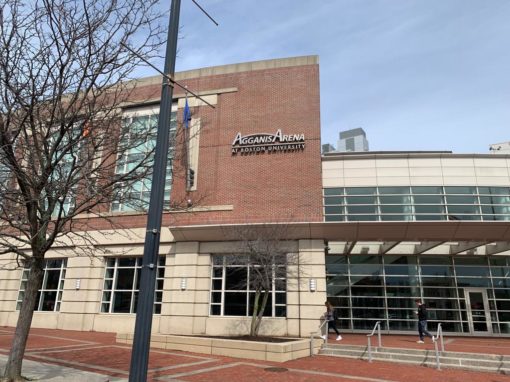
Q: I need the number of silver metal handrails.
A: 3